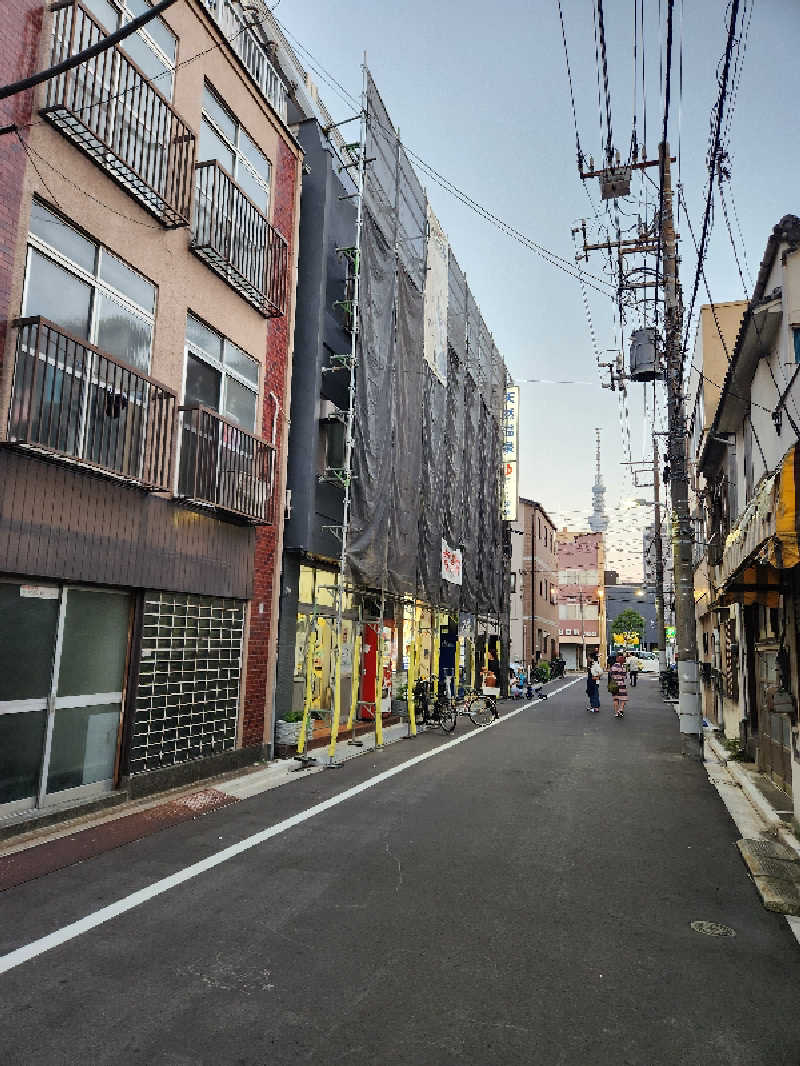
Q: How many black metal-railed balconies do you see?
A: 4